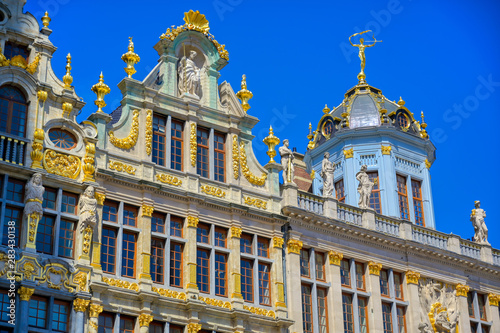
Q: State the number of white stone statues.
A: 7